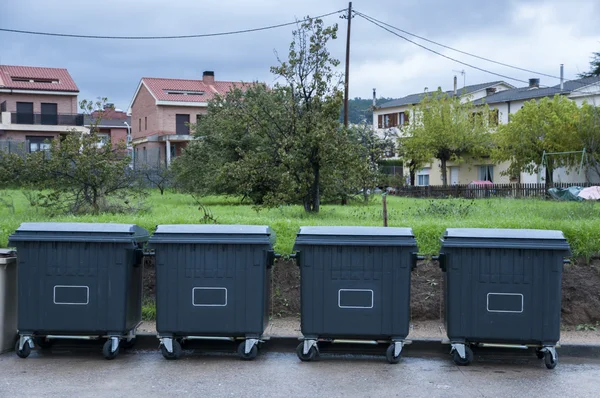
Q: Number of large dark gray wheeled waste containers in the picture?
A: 4